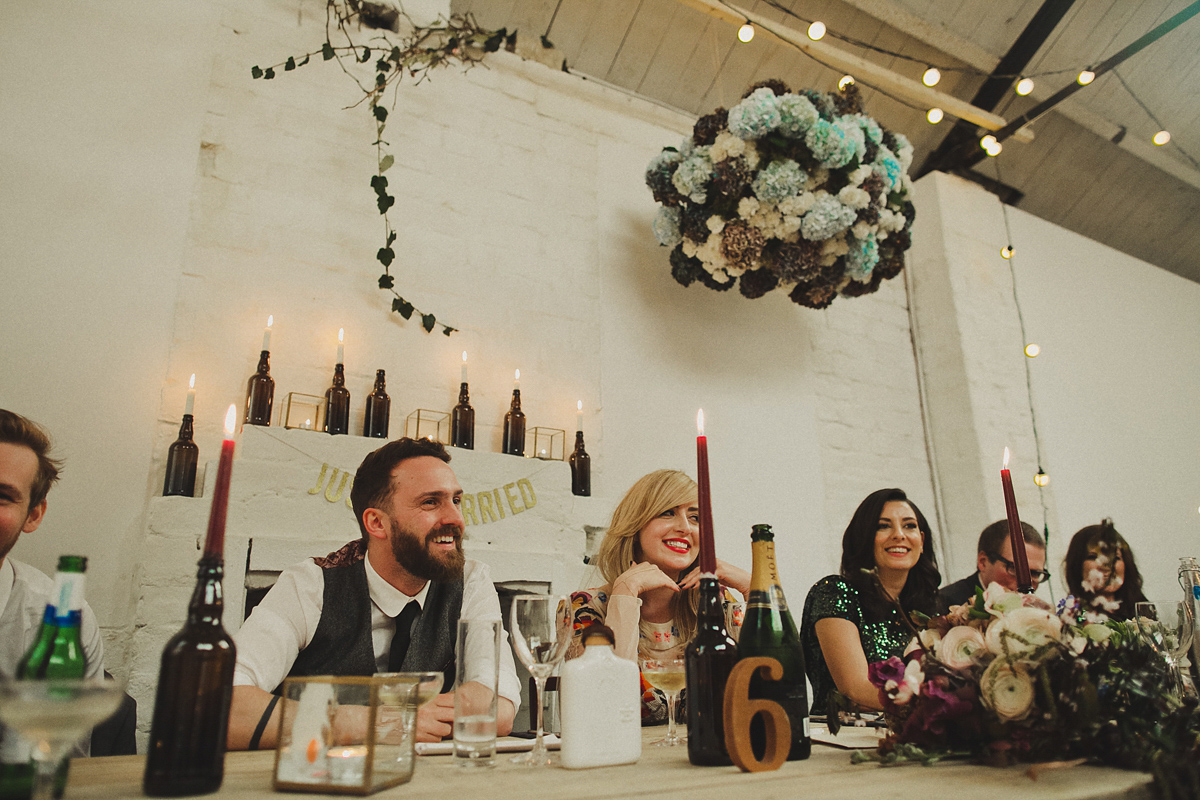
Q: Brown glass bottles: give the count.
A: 9